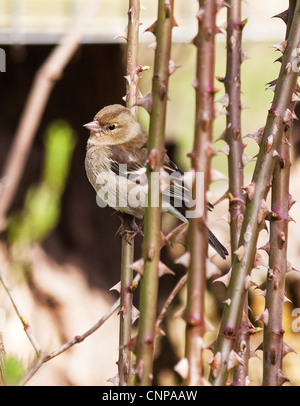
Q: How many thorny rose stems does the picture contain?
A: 6